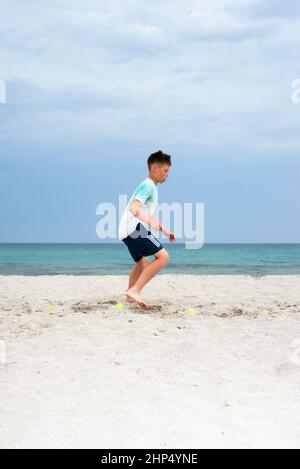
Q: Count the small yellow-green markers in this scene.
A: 3